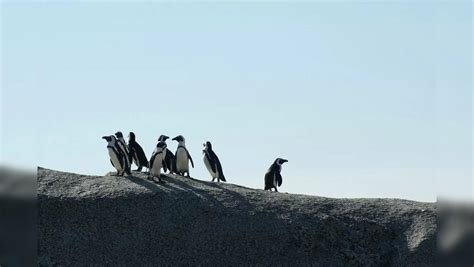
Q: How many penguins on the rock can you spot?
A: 8